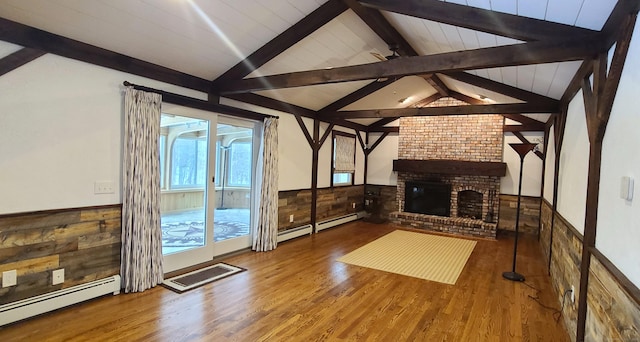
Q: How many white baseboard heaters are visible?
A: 3